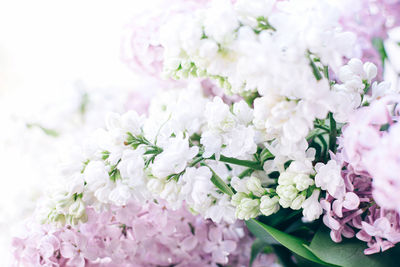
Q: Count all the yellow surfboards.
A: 0